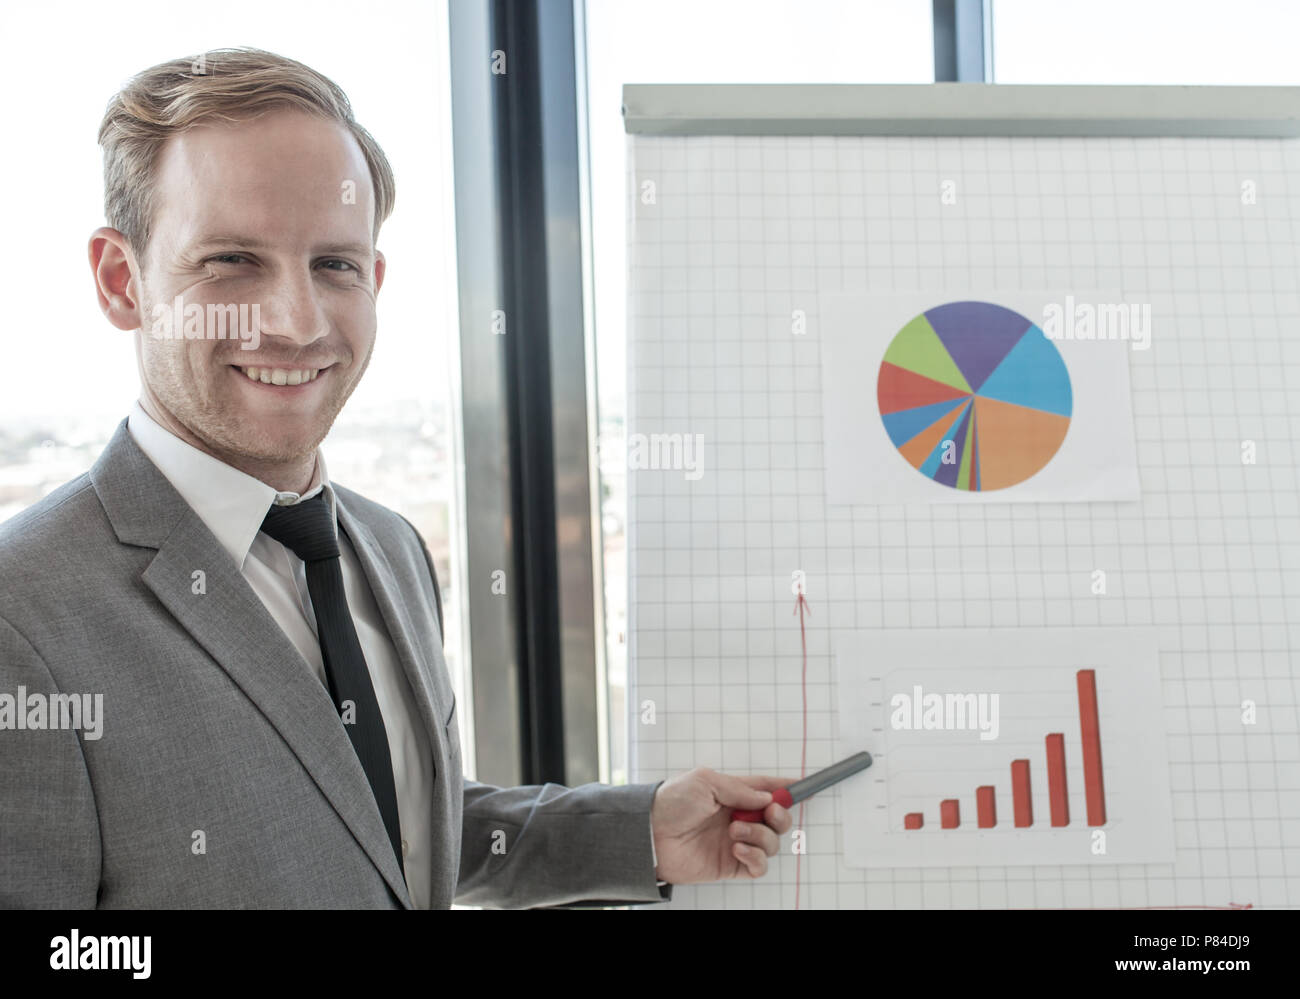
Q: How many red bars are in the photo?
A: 6